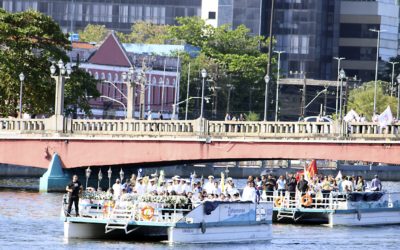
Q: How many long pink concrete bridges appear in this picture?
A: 1